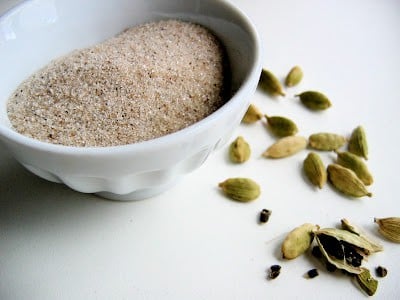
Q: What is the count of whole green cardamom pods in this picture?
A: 15